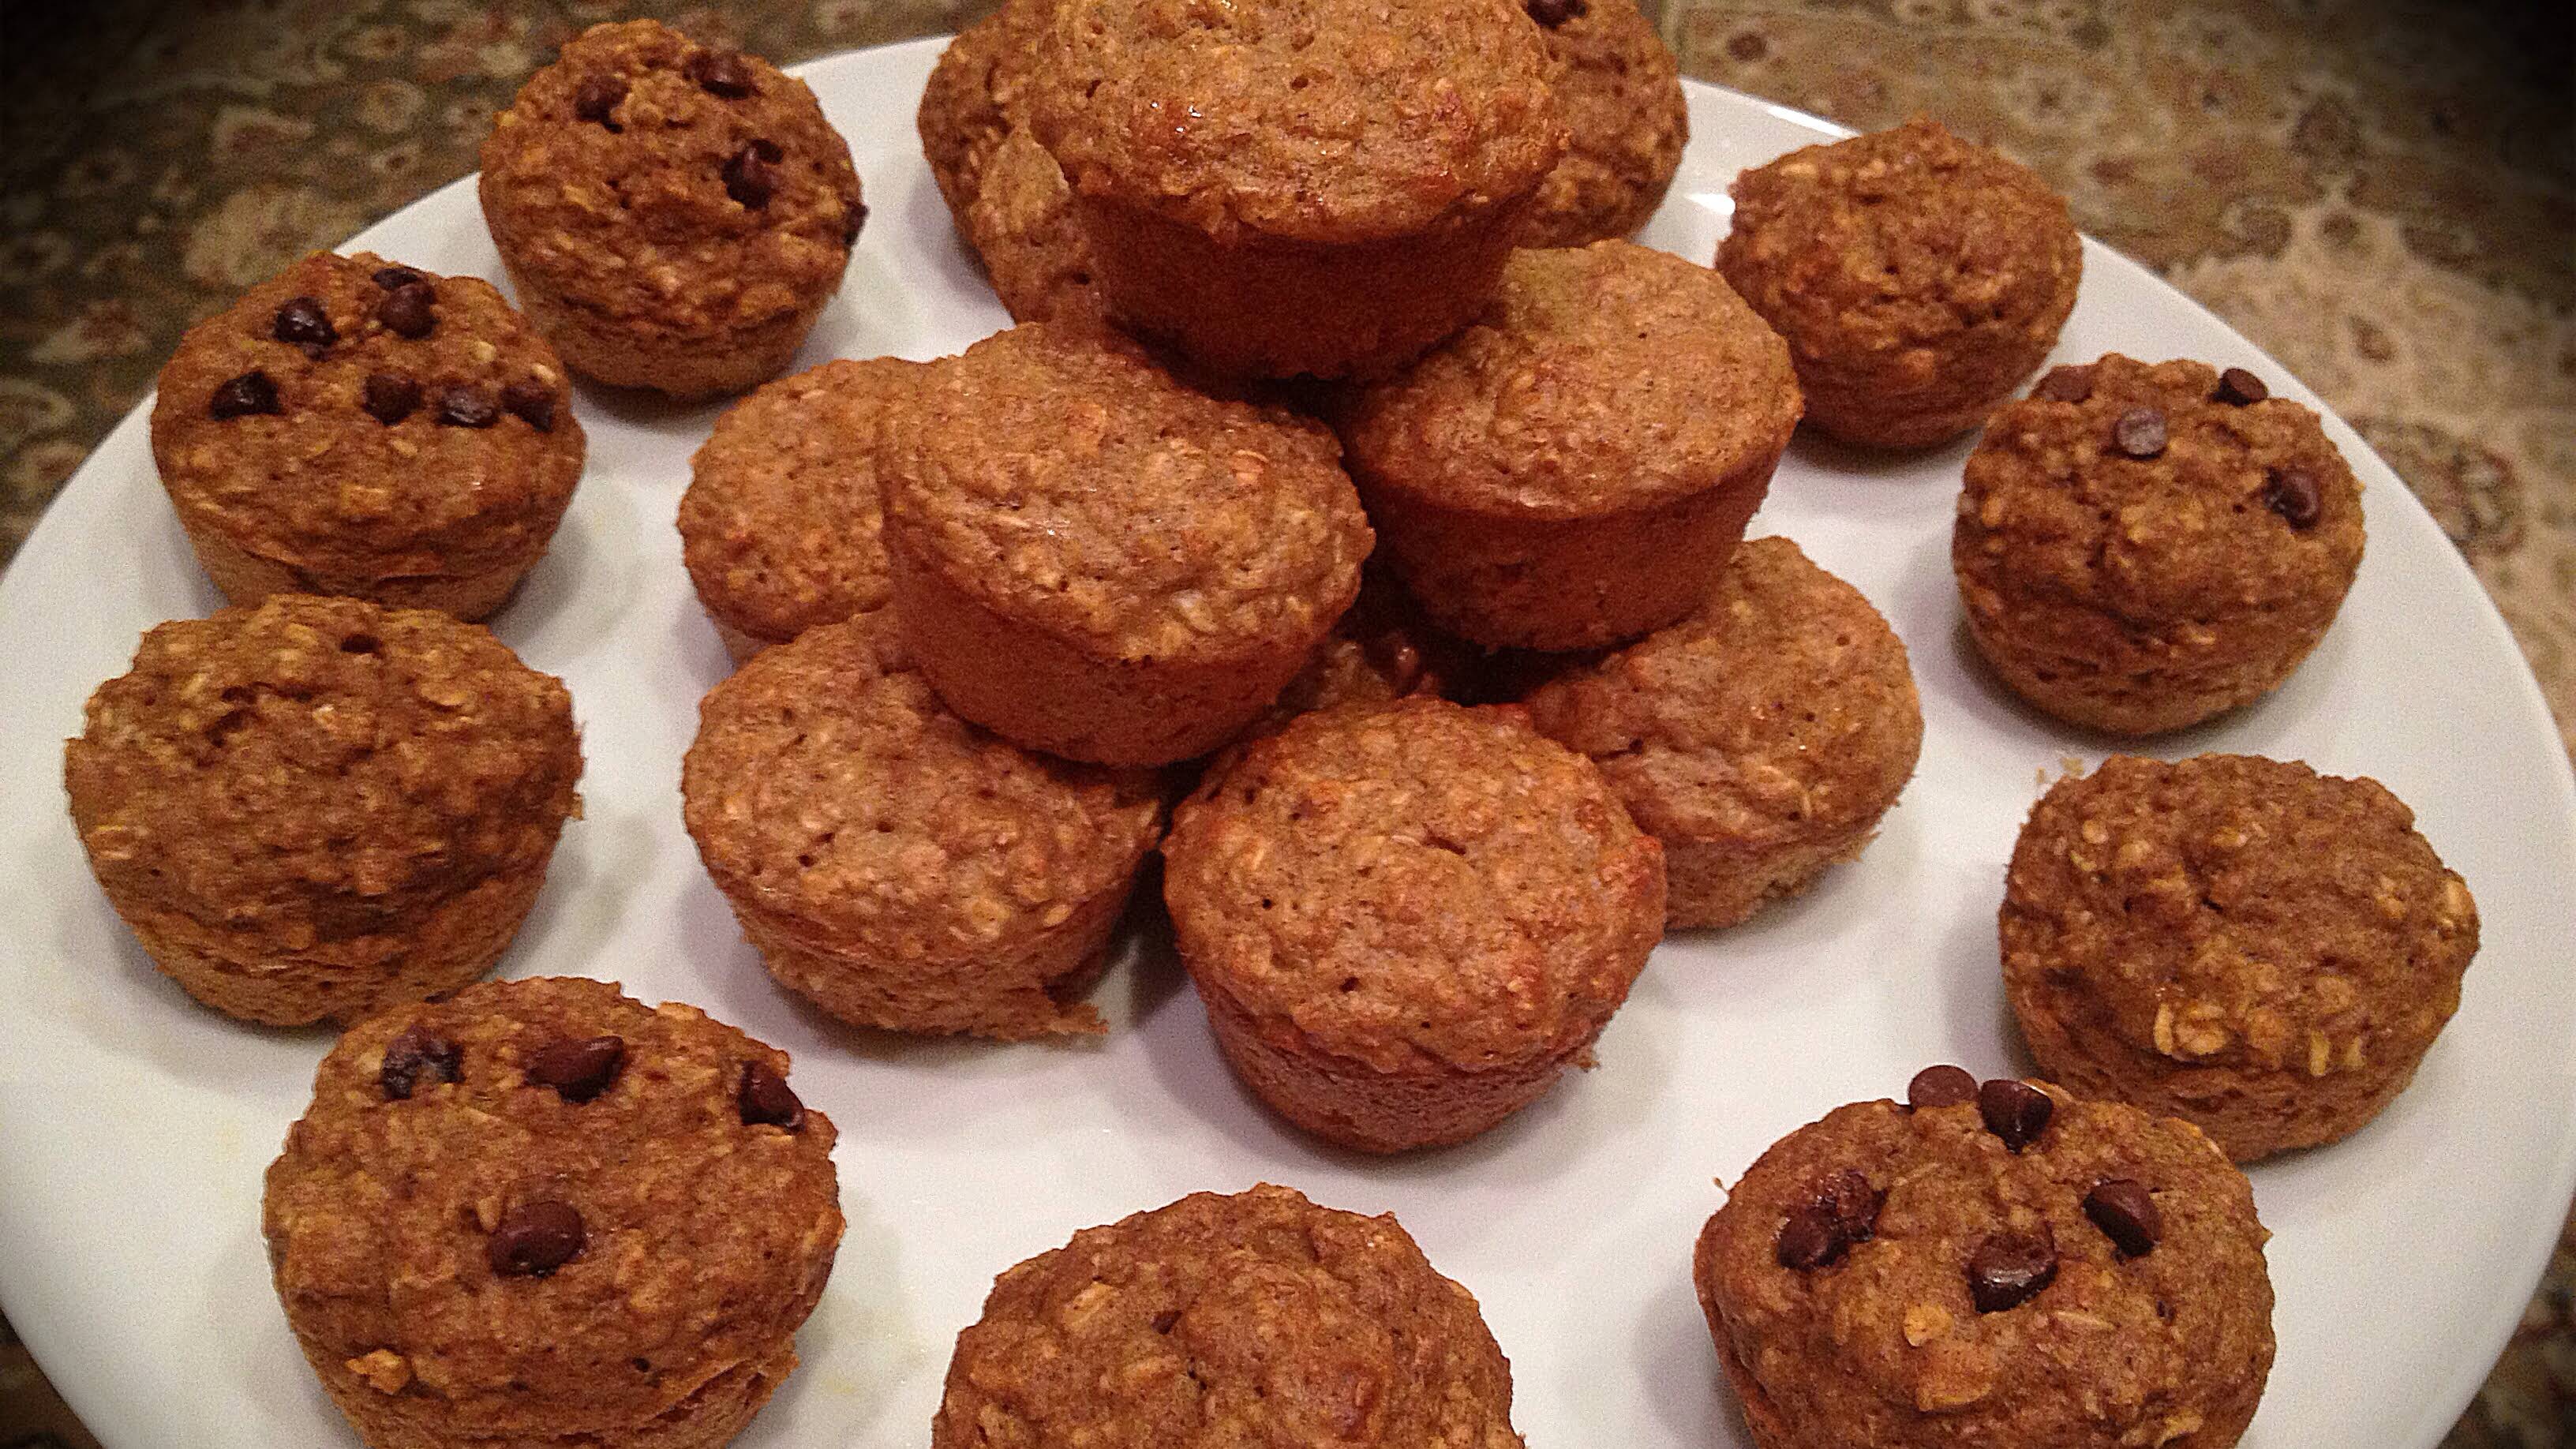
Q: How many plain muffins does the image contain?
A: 12